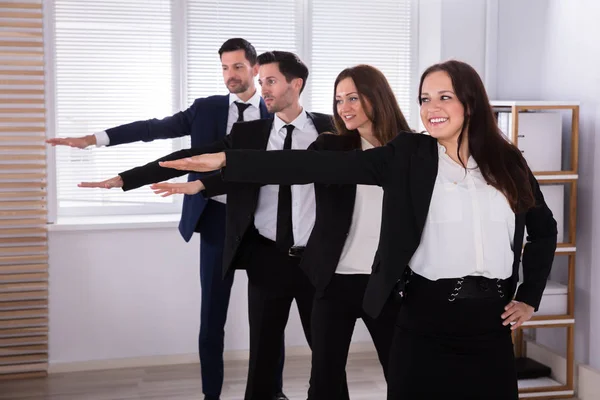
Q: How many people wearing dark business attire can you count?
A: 4